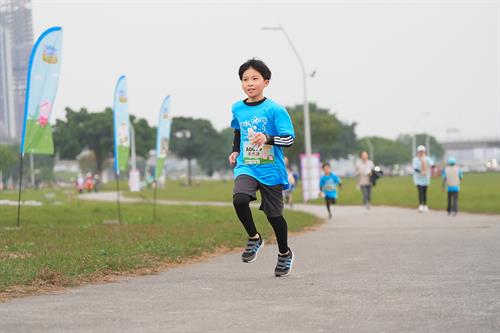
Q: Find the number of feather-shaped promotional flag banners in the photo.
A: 3